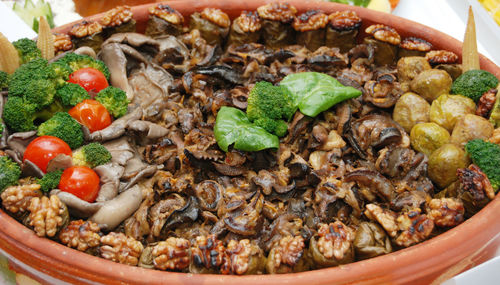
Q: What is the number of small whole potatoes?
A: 7